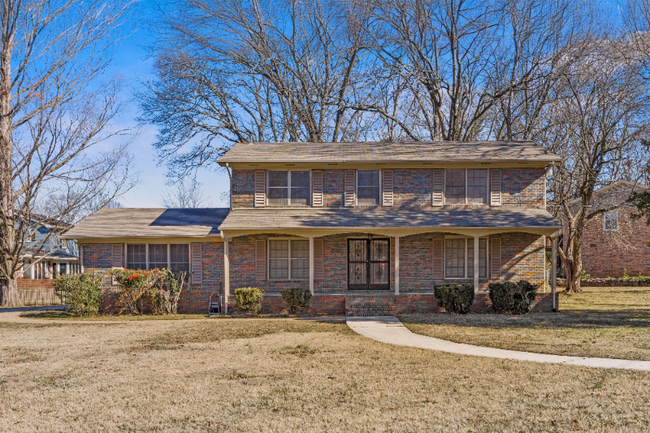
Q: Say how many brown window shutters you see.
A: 12